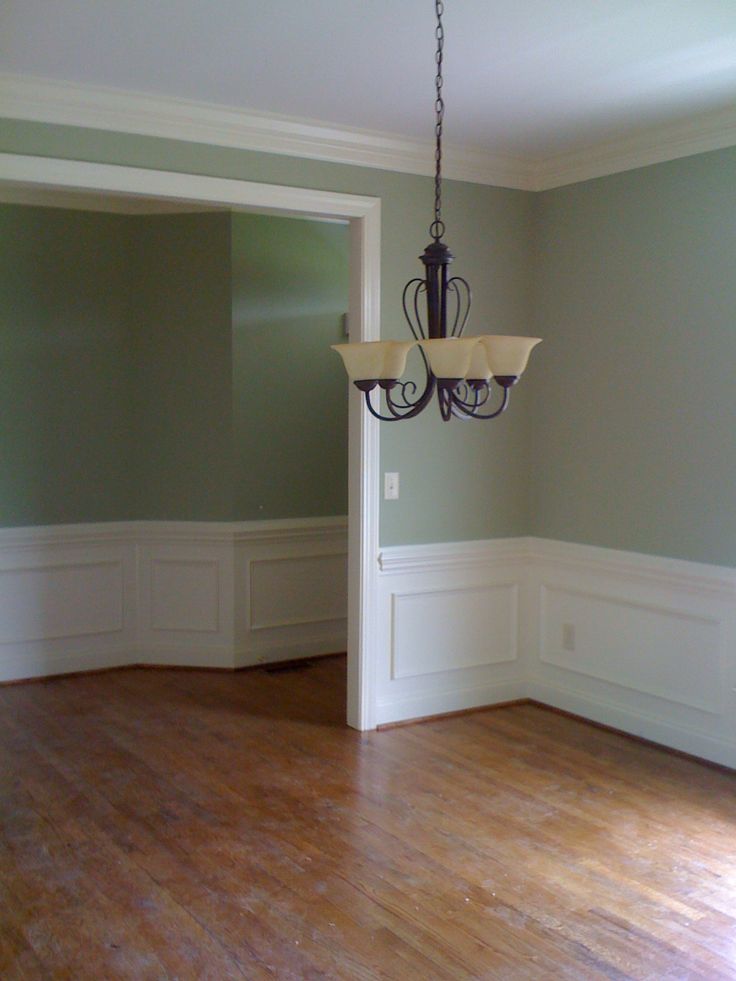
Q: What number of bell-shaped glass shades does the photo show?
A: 5